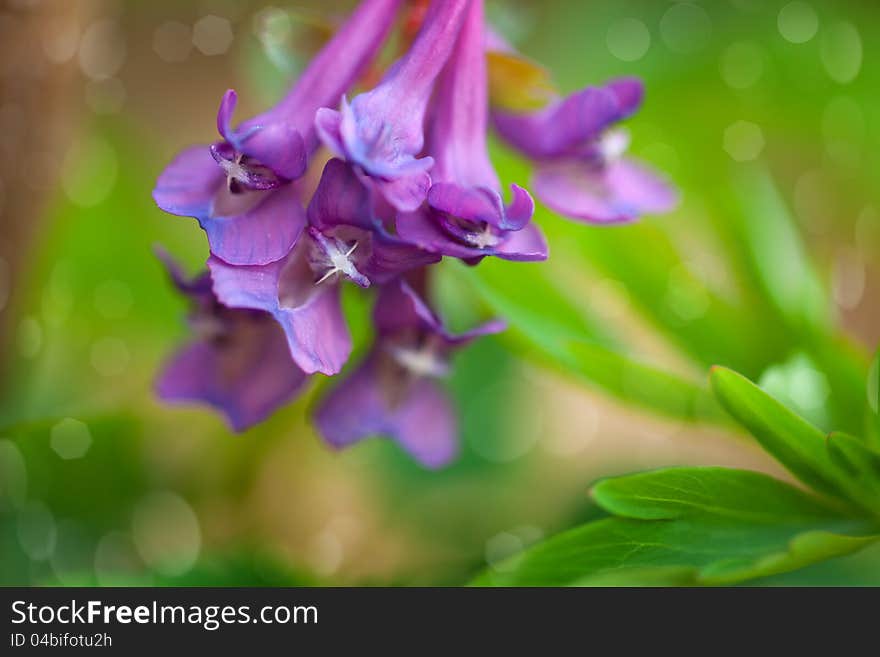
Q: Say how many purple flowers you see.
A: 7